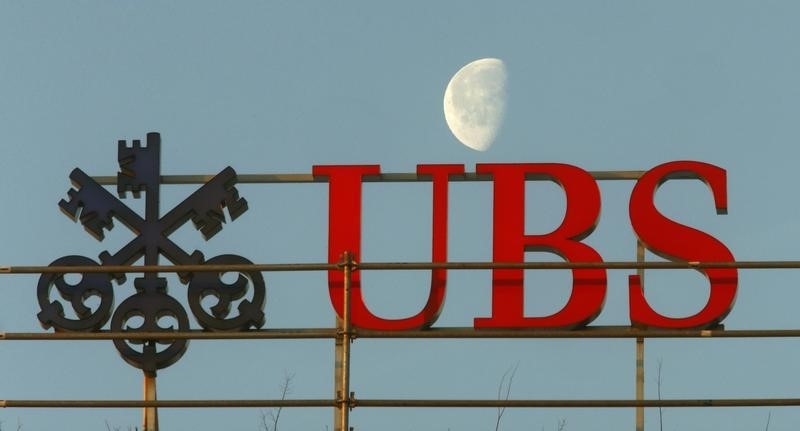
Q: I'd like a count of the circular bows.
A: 3